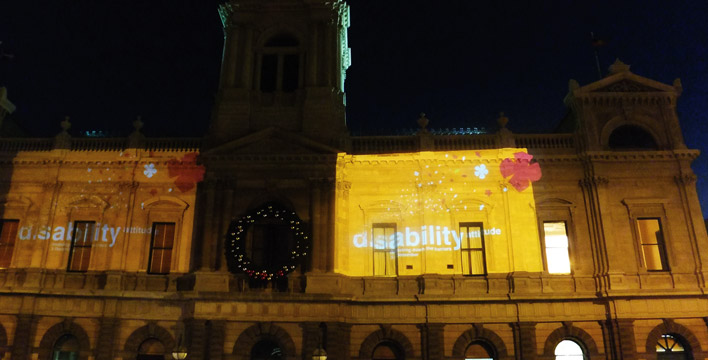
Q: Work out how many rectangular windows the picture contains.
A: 7